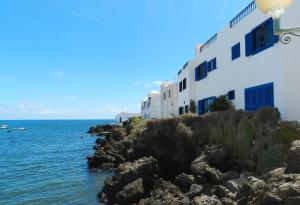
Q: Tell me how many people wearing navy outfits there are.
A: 0